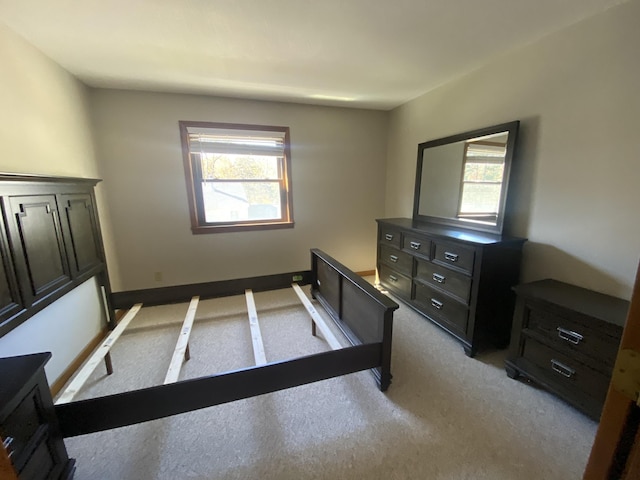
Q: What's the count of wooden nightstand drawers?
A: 4